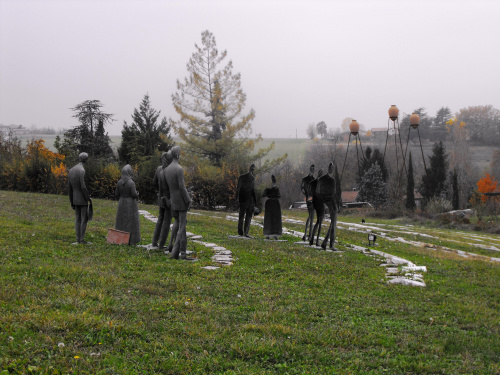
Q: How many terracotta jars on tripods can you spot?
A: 3